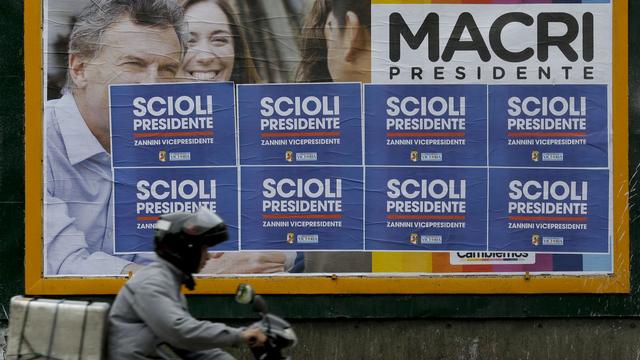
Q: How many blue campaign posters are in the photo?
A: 8